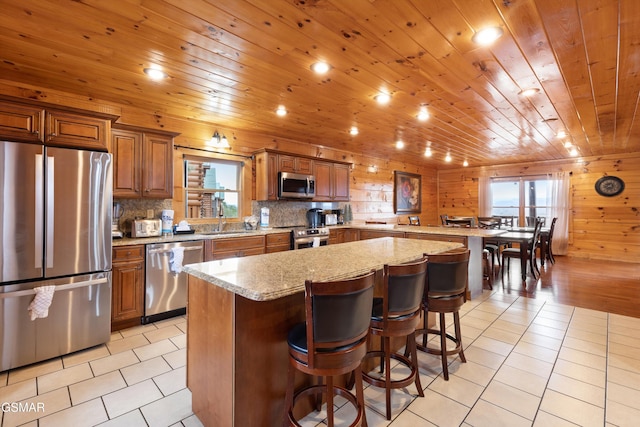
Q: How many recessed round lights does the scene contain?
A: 15